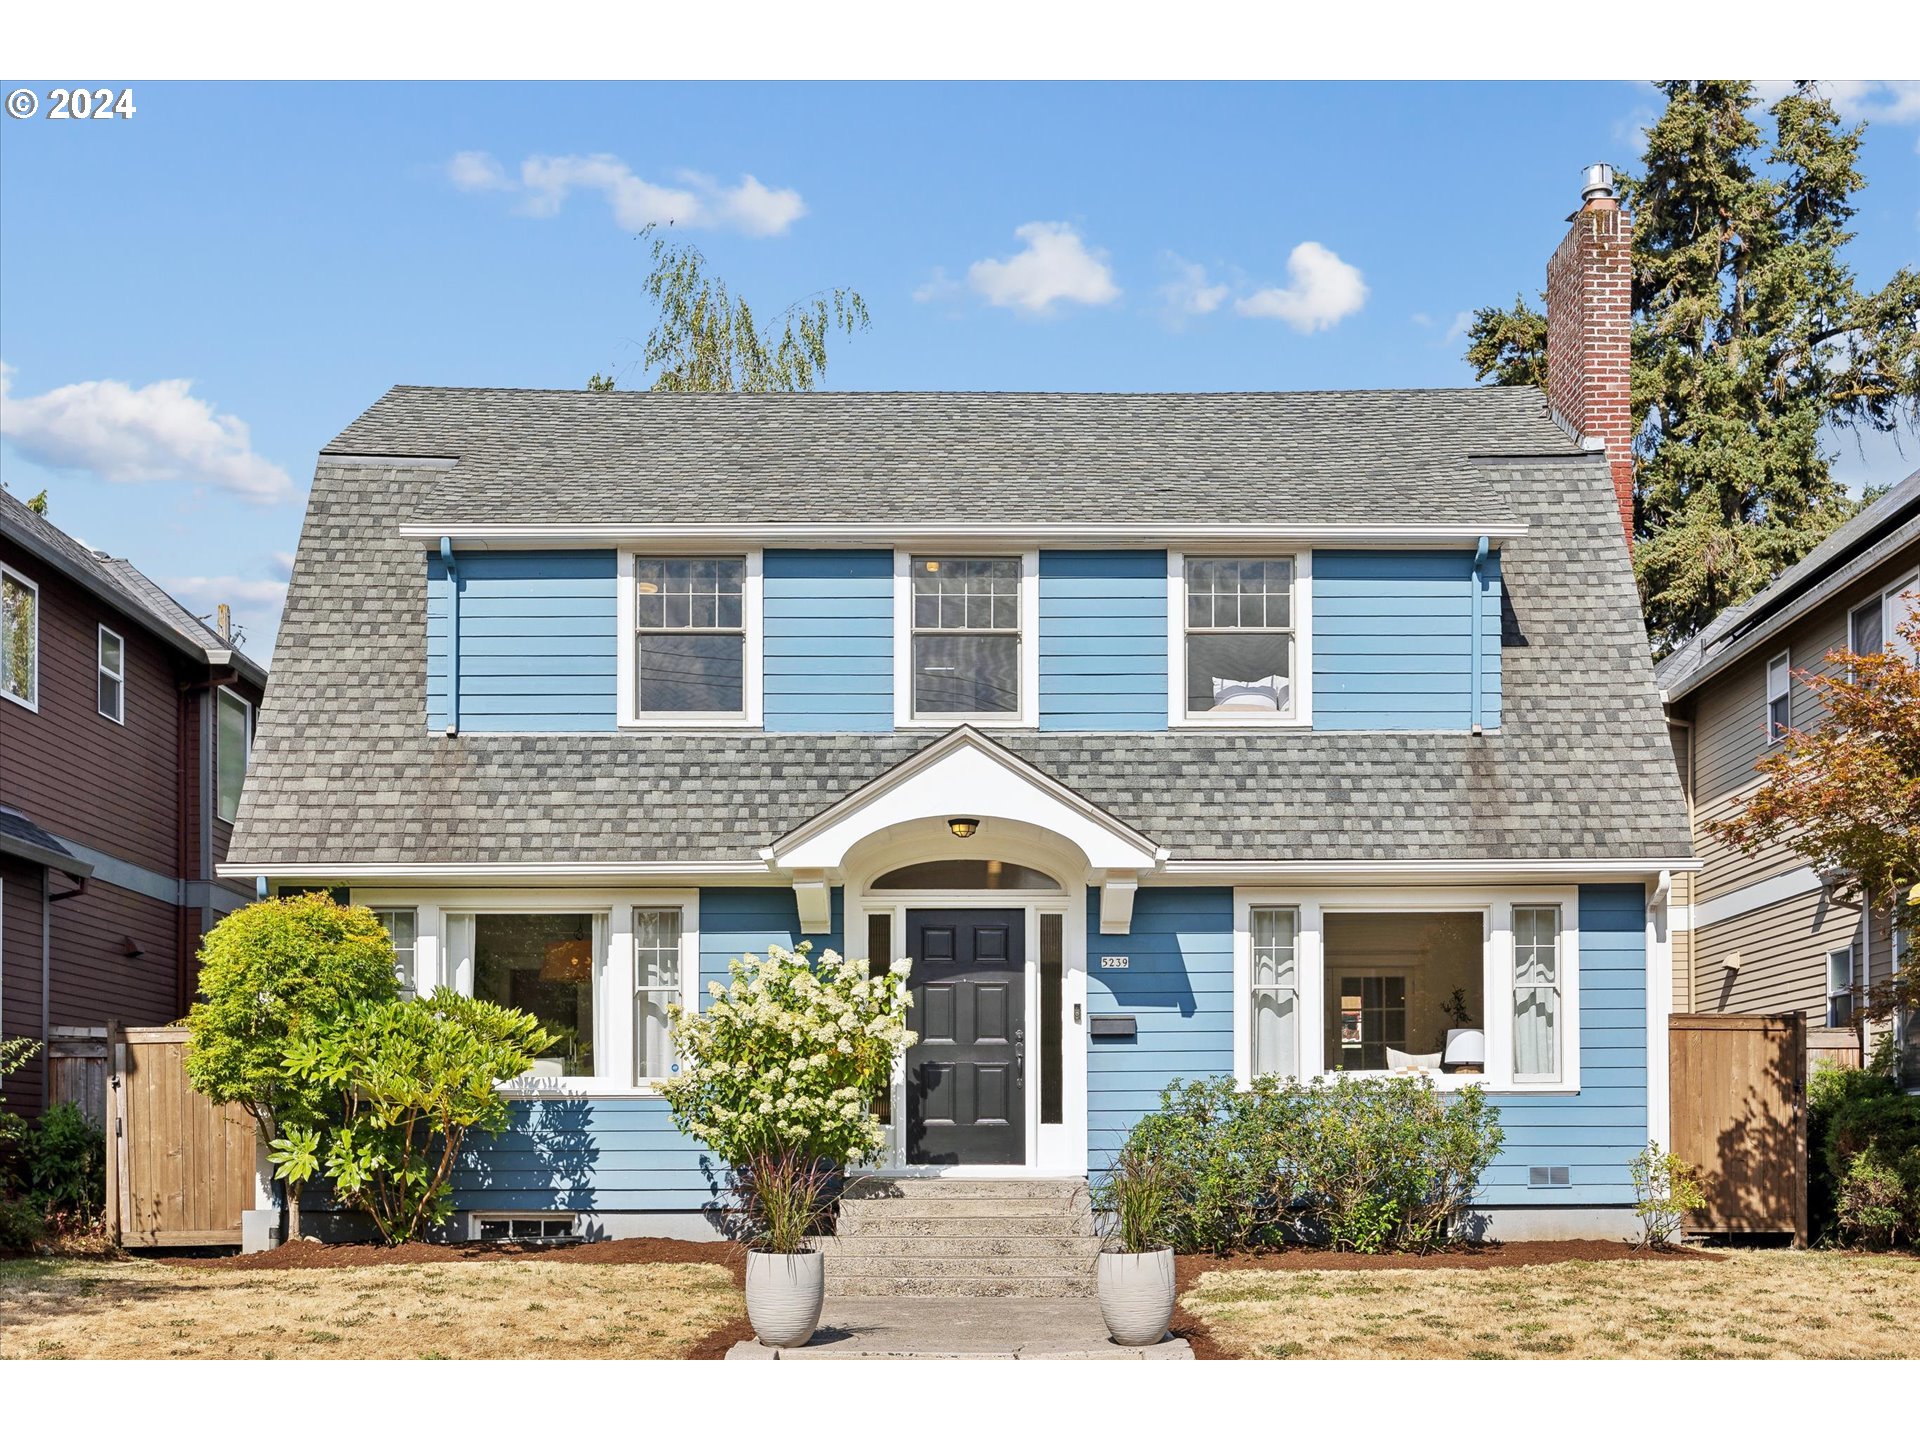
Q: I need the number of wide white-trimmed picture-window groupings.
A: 2